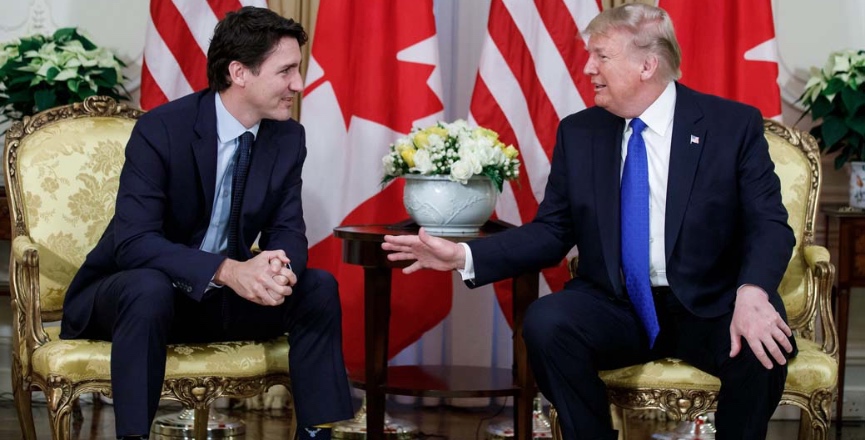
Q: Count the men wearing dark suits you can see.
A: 2